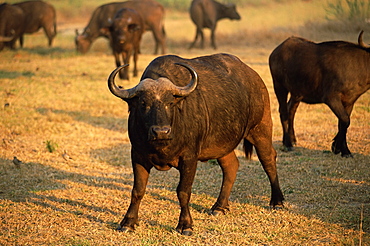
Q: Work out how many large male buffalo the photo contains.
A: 1